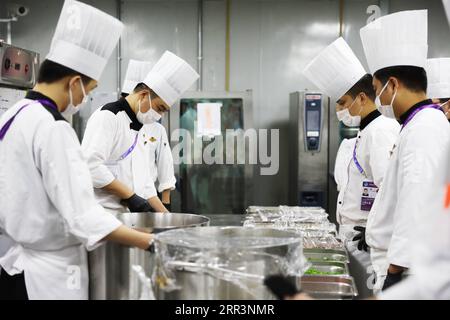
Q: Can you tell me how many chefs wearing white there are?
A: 6